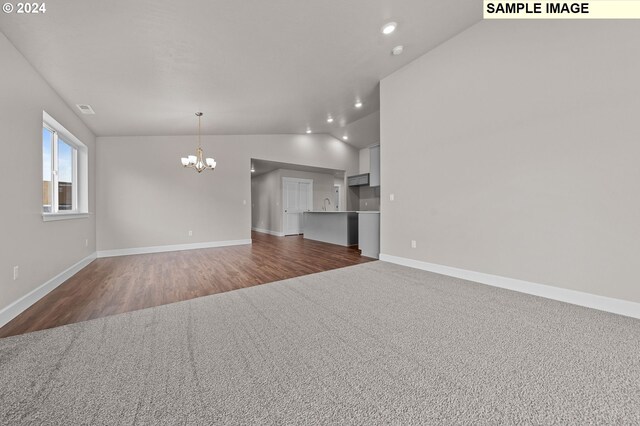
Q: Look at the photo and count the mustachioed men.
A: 0